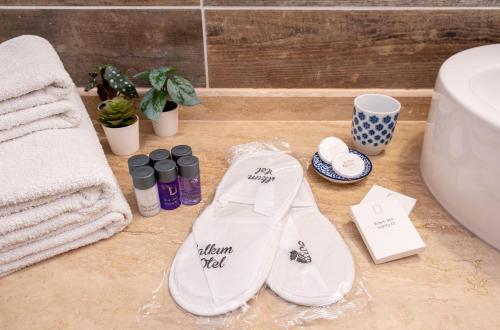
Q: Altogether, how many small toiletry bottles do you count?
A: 6